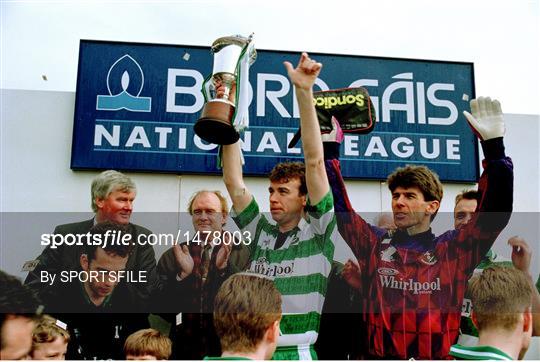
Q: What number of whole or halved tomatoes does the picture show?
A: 0